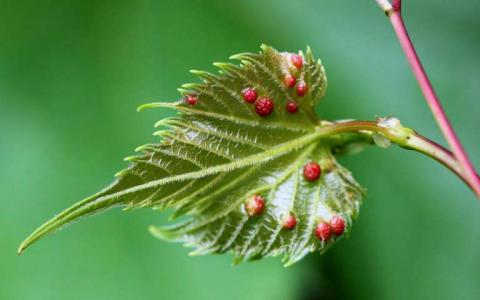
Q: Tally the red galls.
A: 12